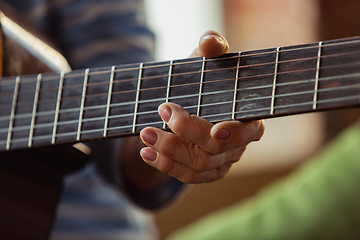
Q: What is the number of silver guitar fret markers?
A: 11